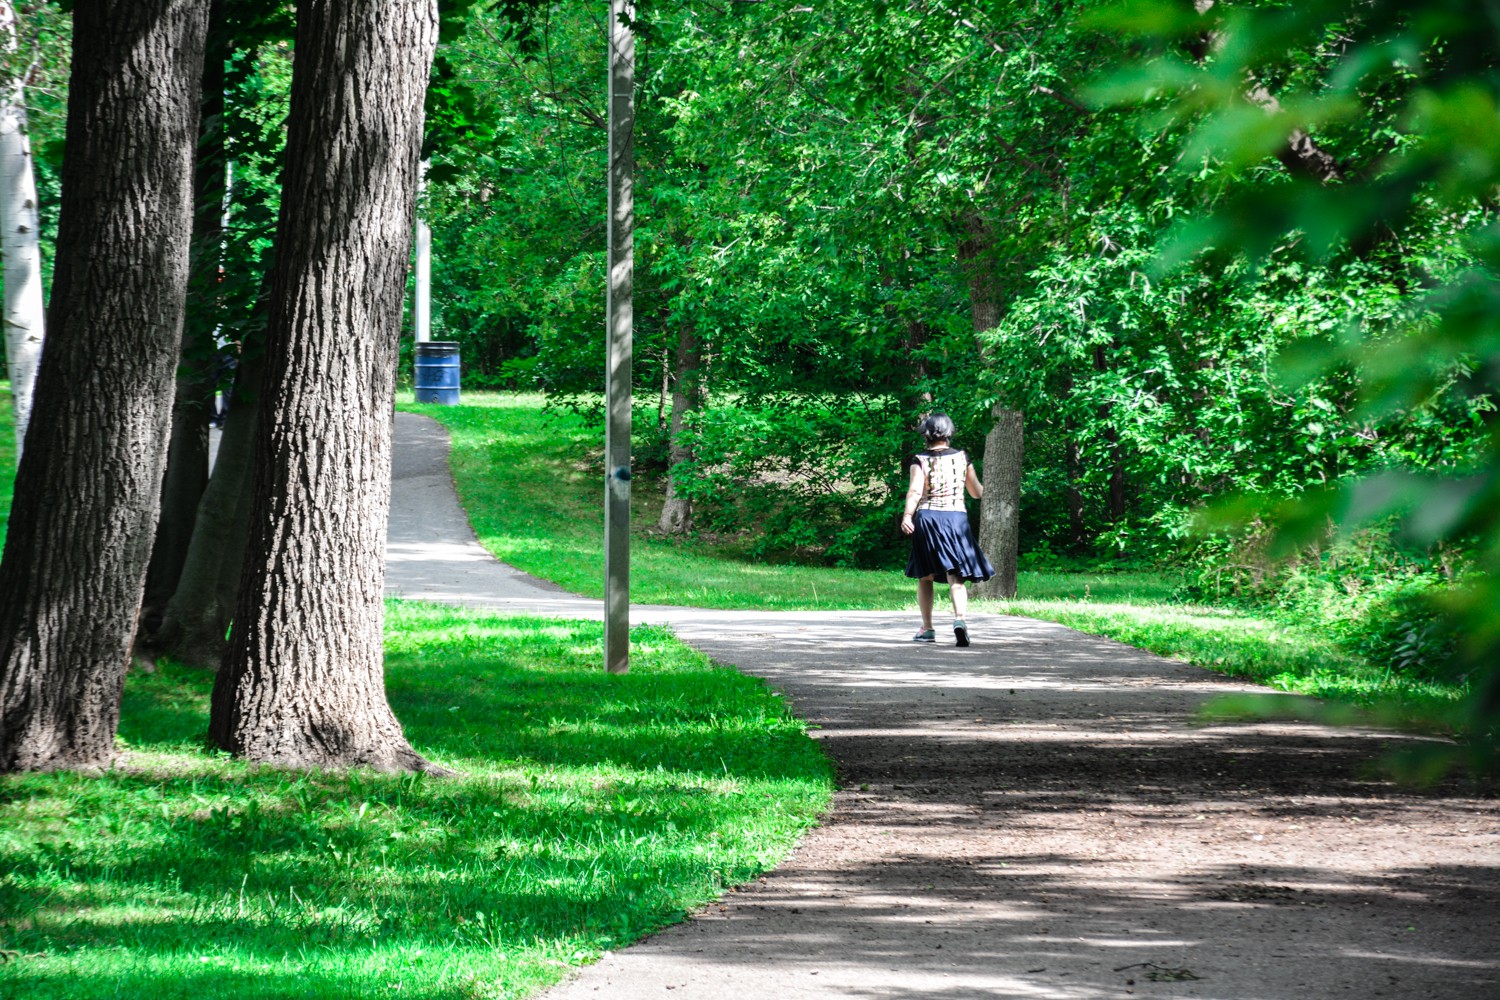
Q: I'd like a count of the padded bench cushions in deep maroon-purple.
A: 0